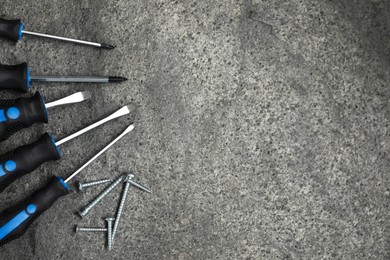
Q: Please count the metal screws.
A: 6